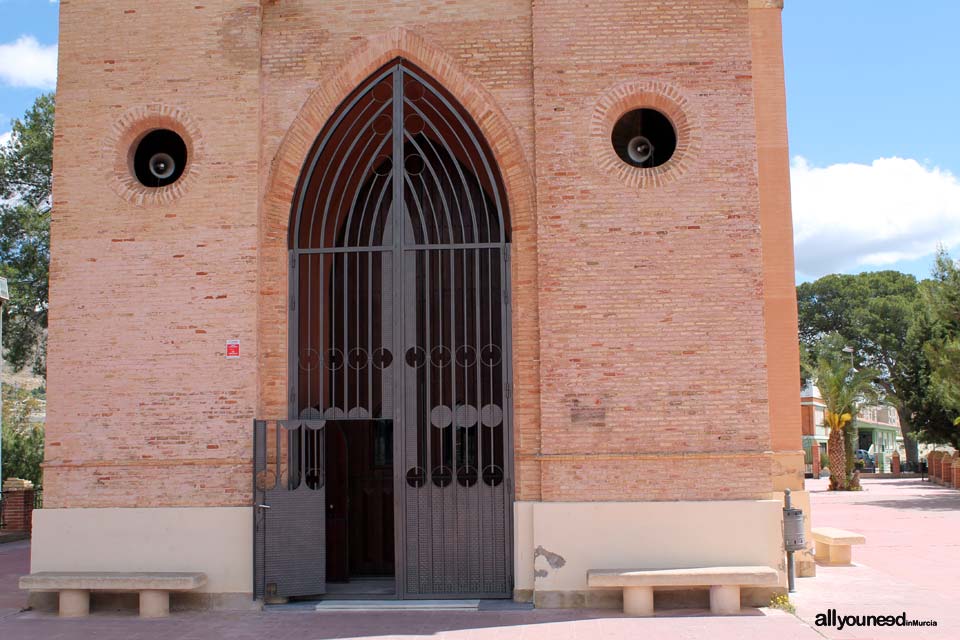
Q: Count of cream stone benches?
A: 3